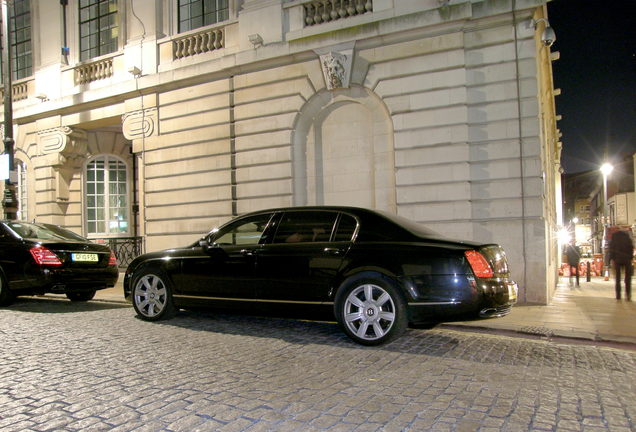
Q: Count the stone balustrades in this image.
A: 4